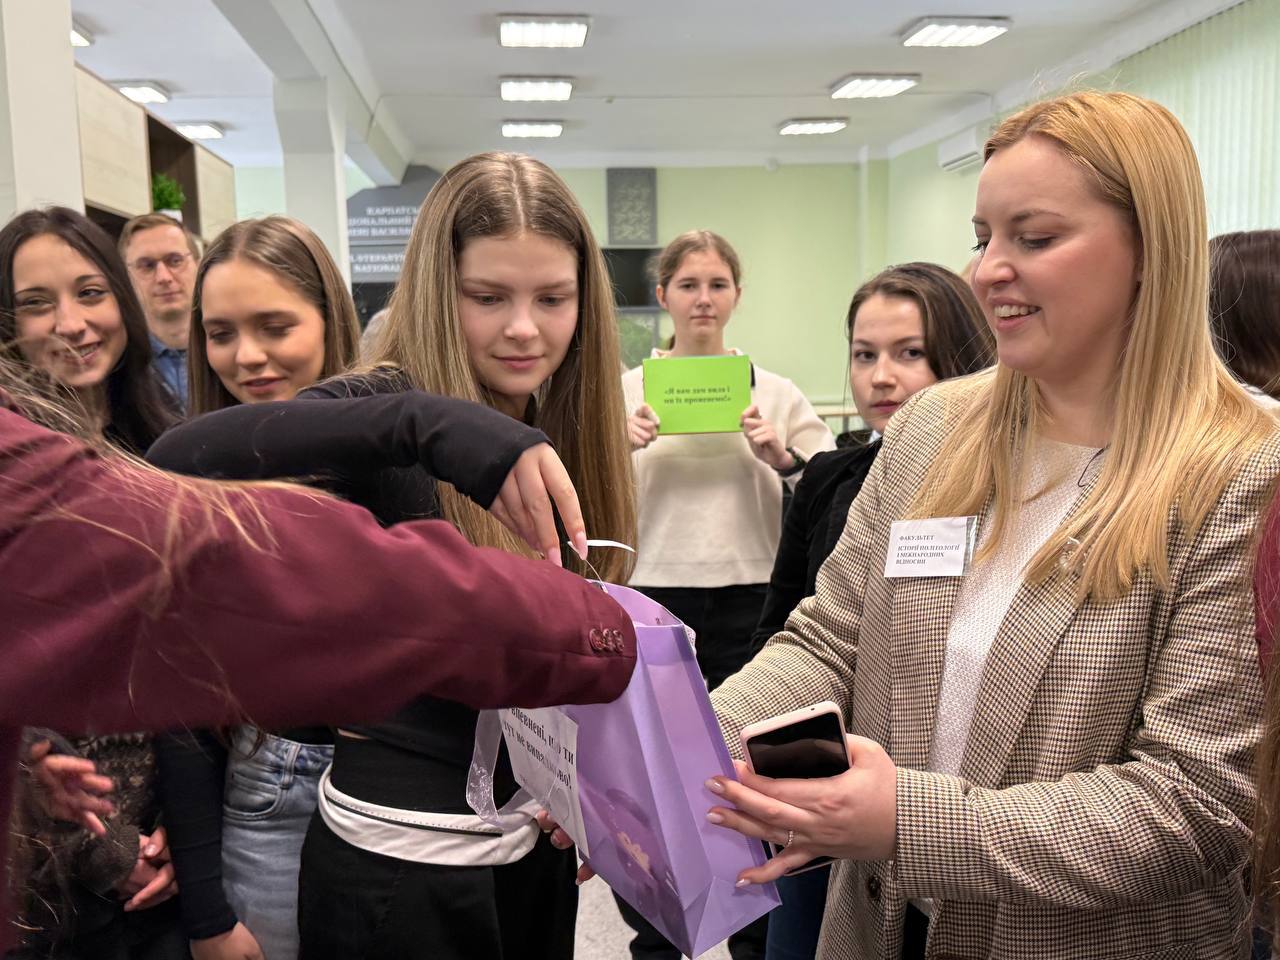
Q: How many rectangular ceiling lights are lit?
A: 9